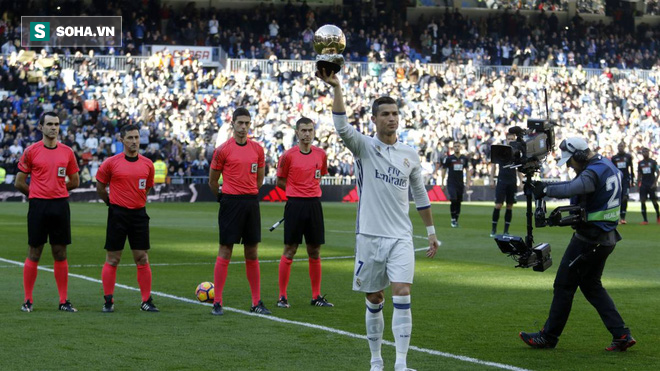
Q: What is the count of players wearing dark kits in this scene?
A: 4